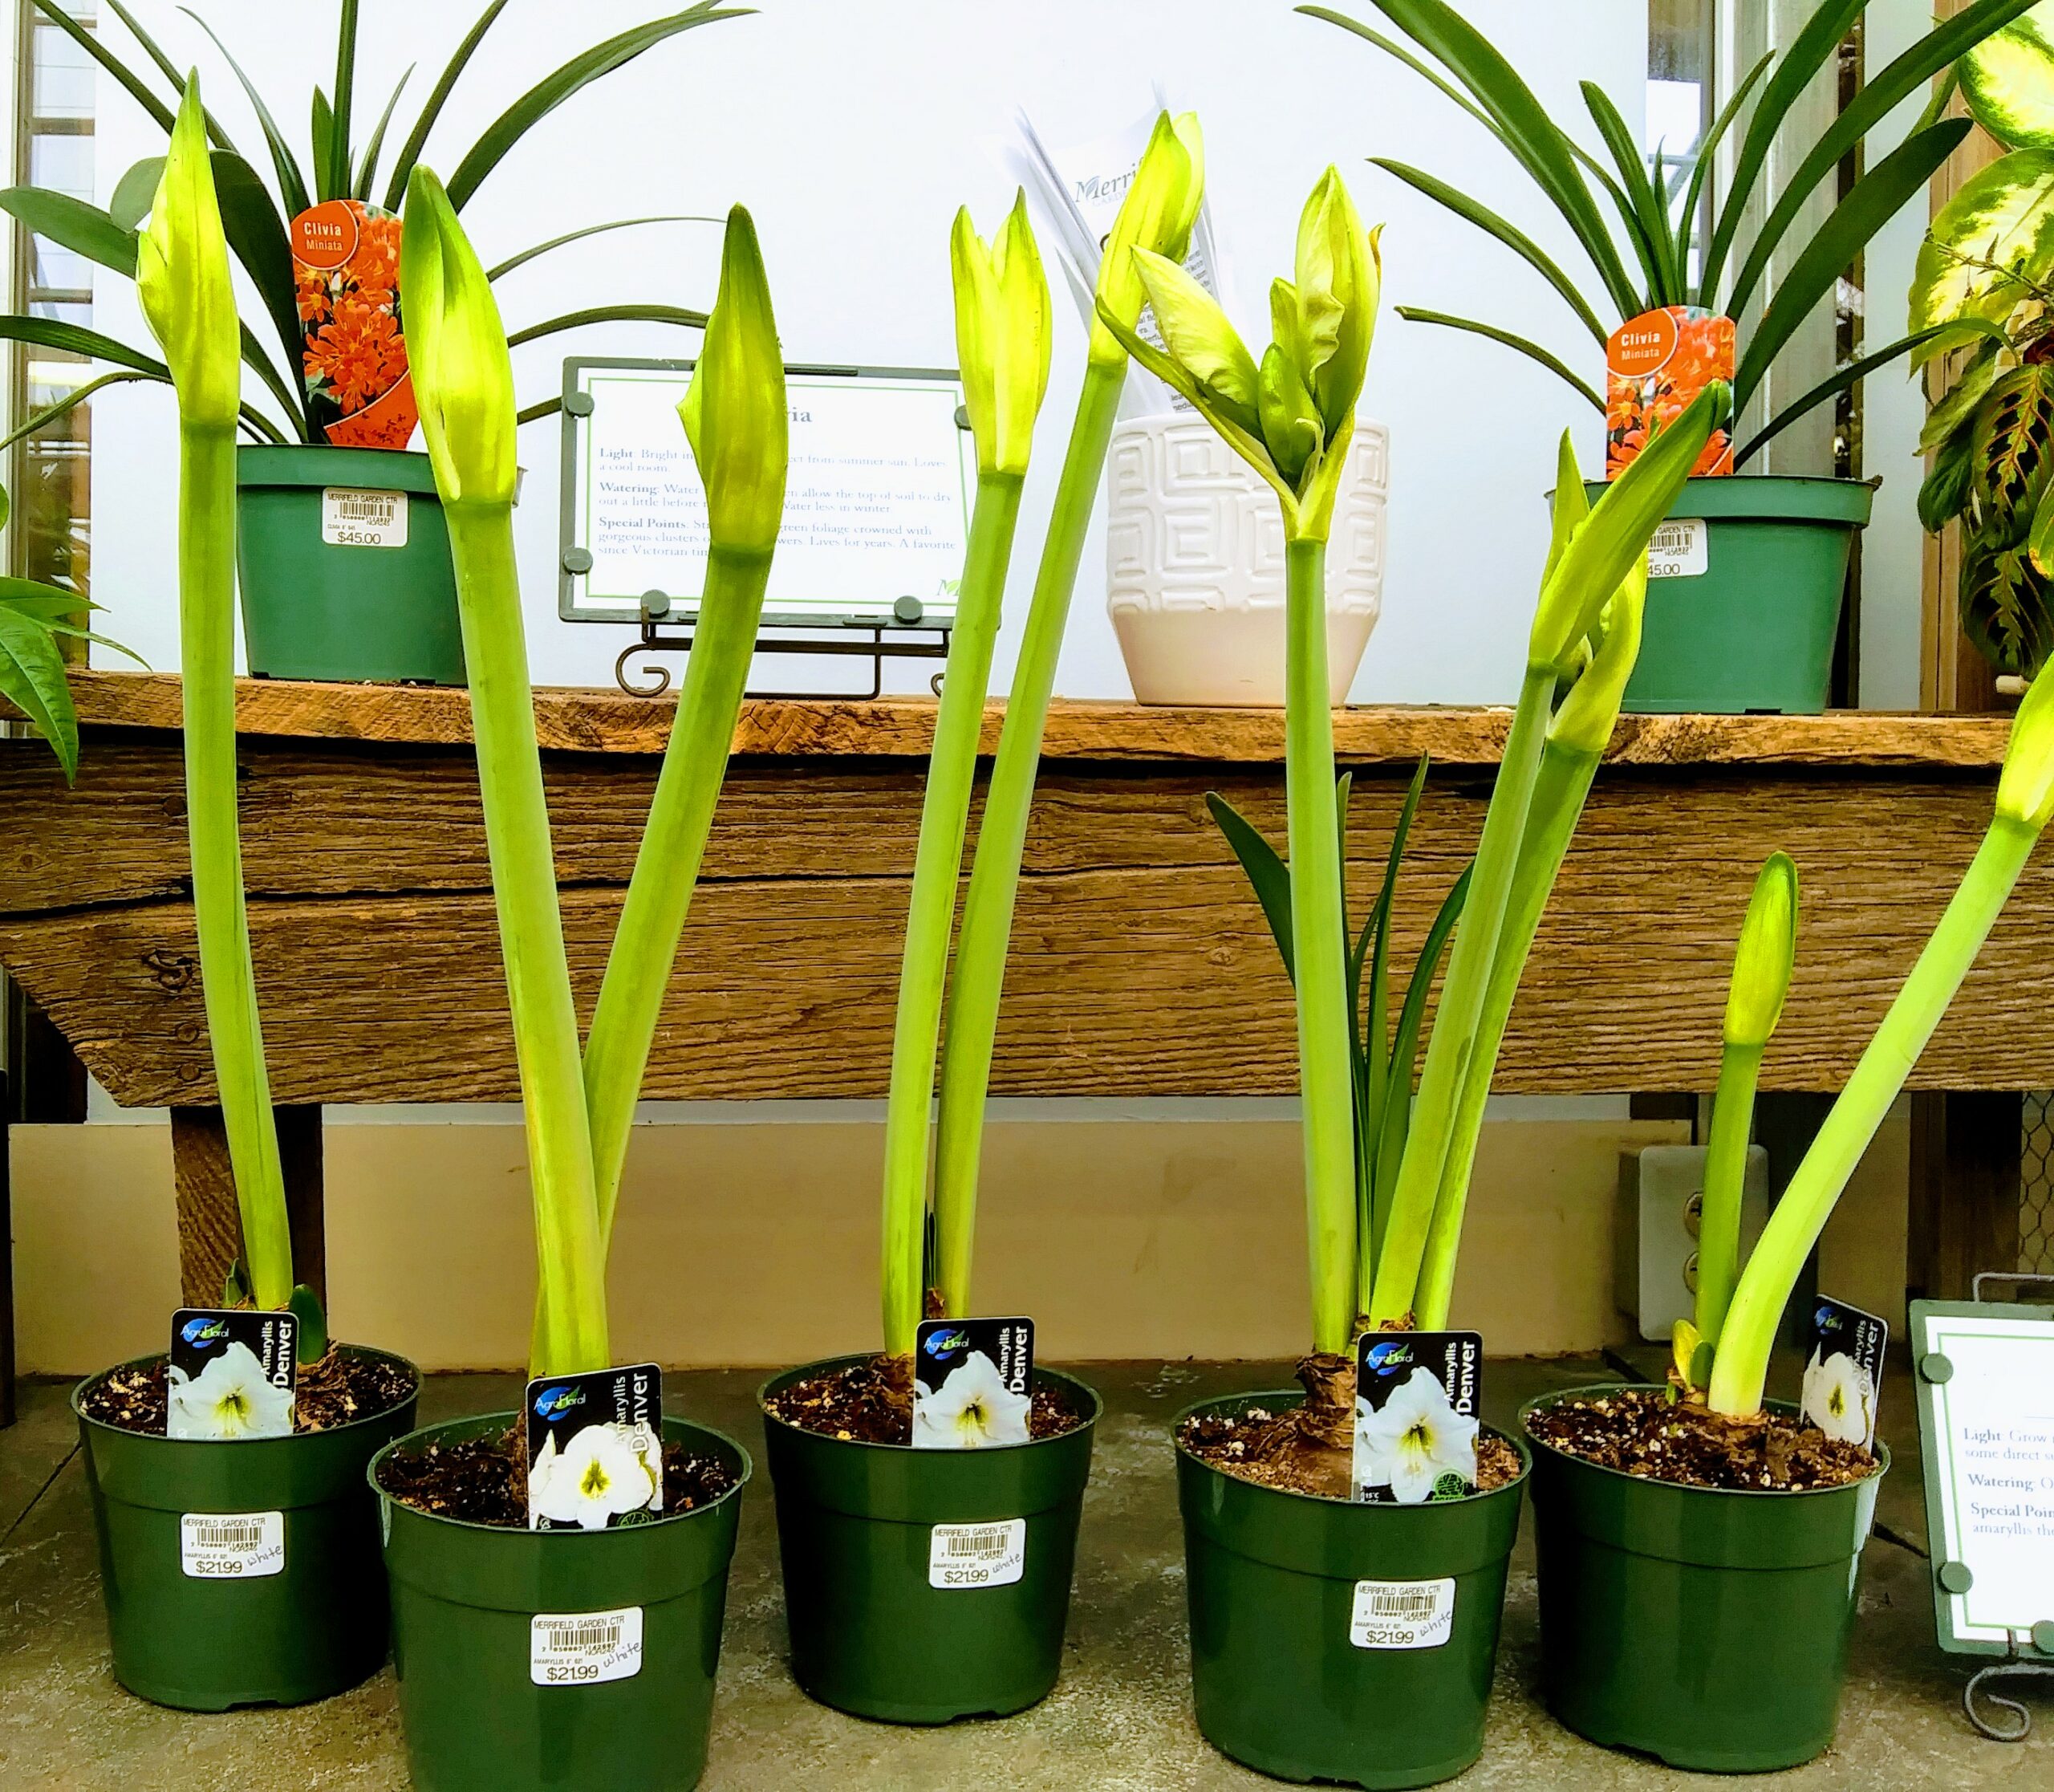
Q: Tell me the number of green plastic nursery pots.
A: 7